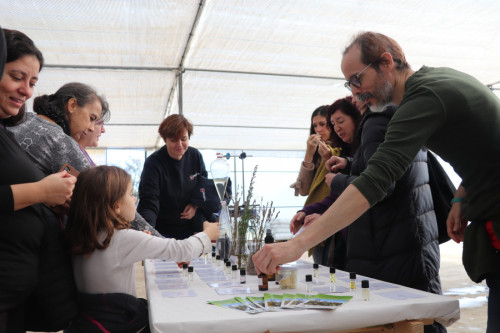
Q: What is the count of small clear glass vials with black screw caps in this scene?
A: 13